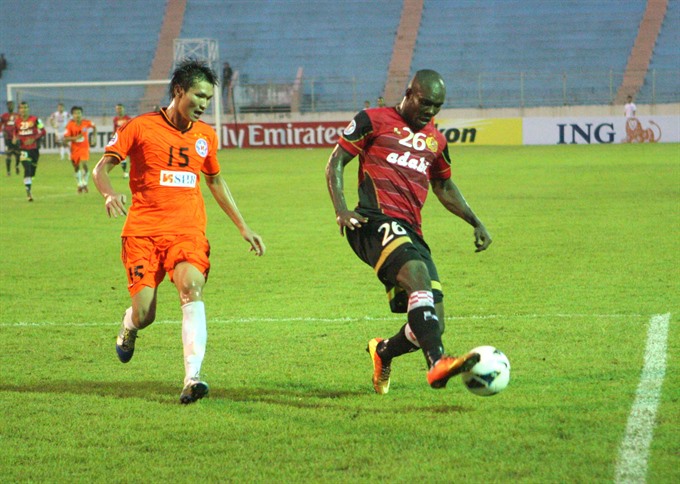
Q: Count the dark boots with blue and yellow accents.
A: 2